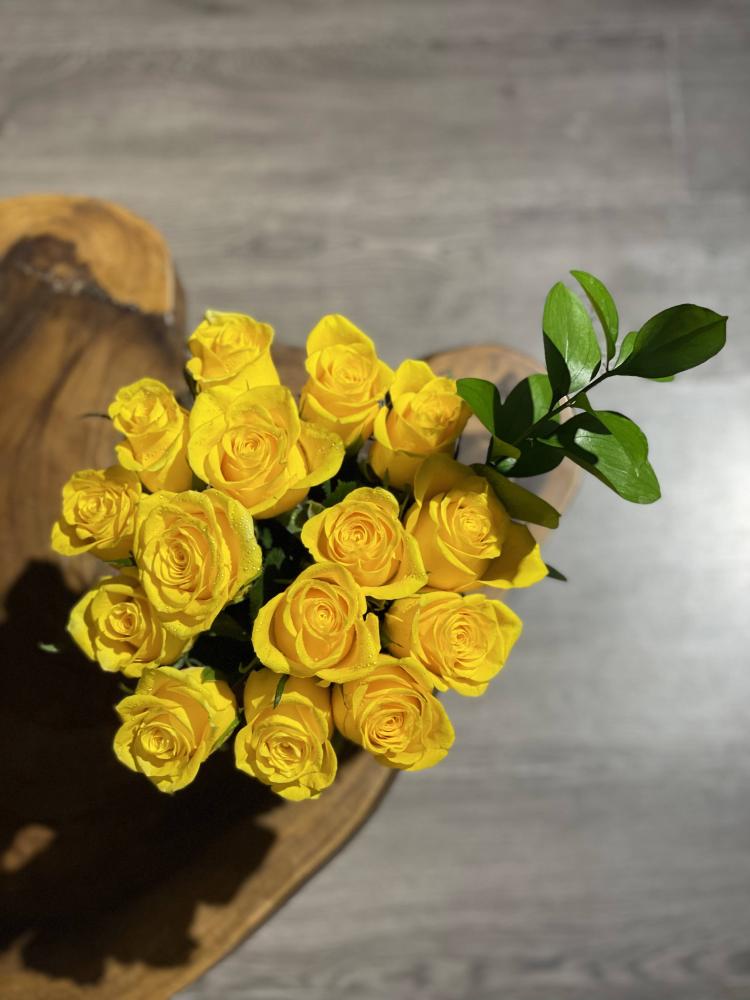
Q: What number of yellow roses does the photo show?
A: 15